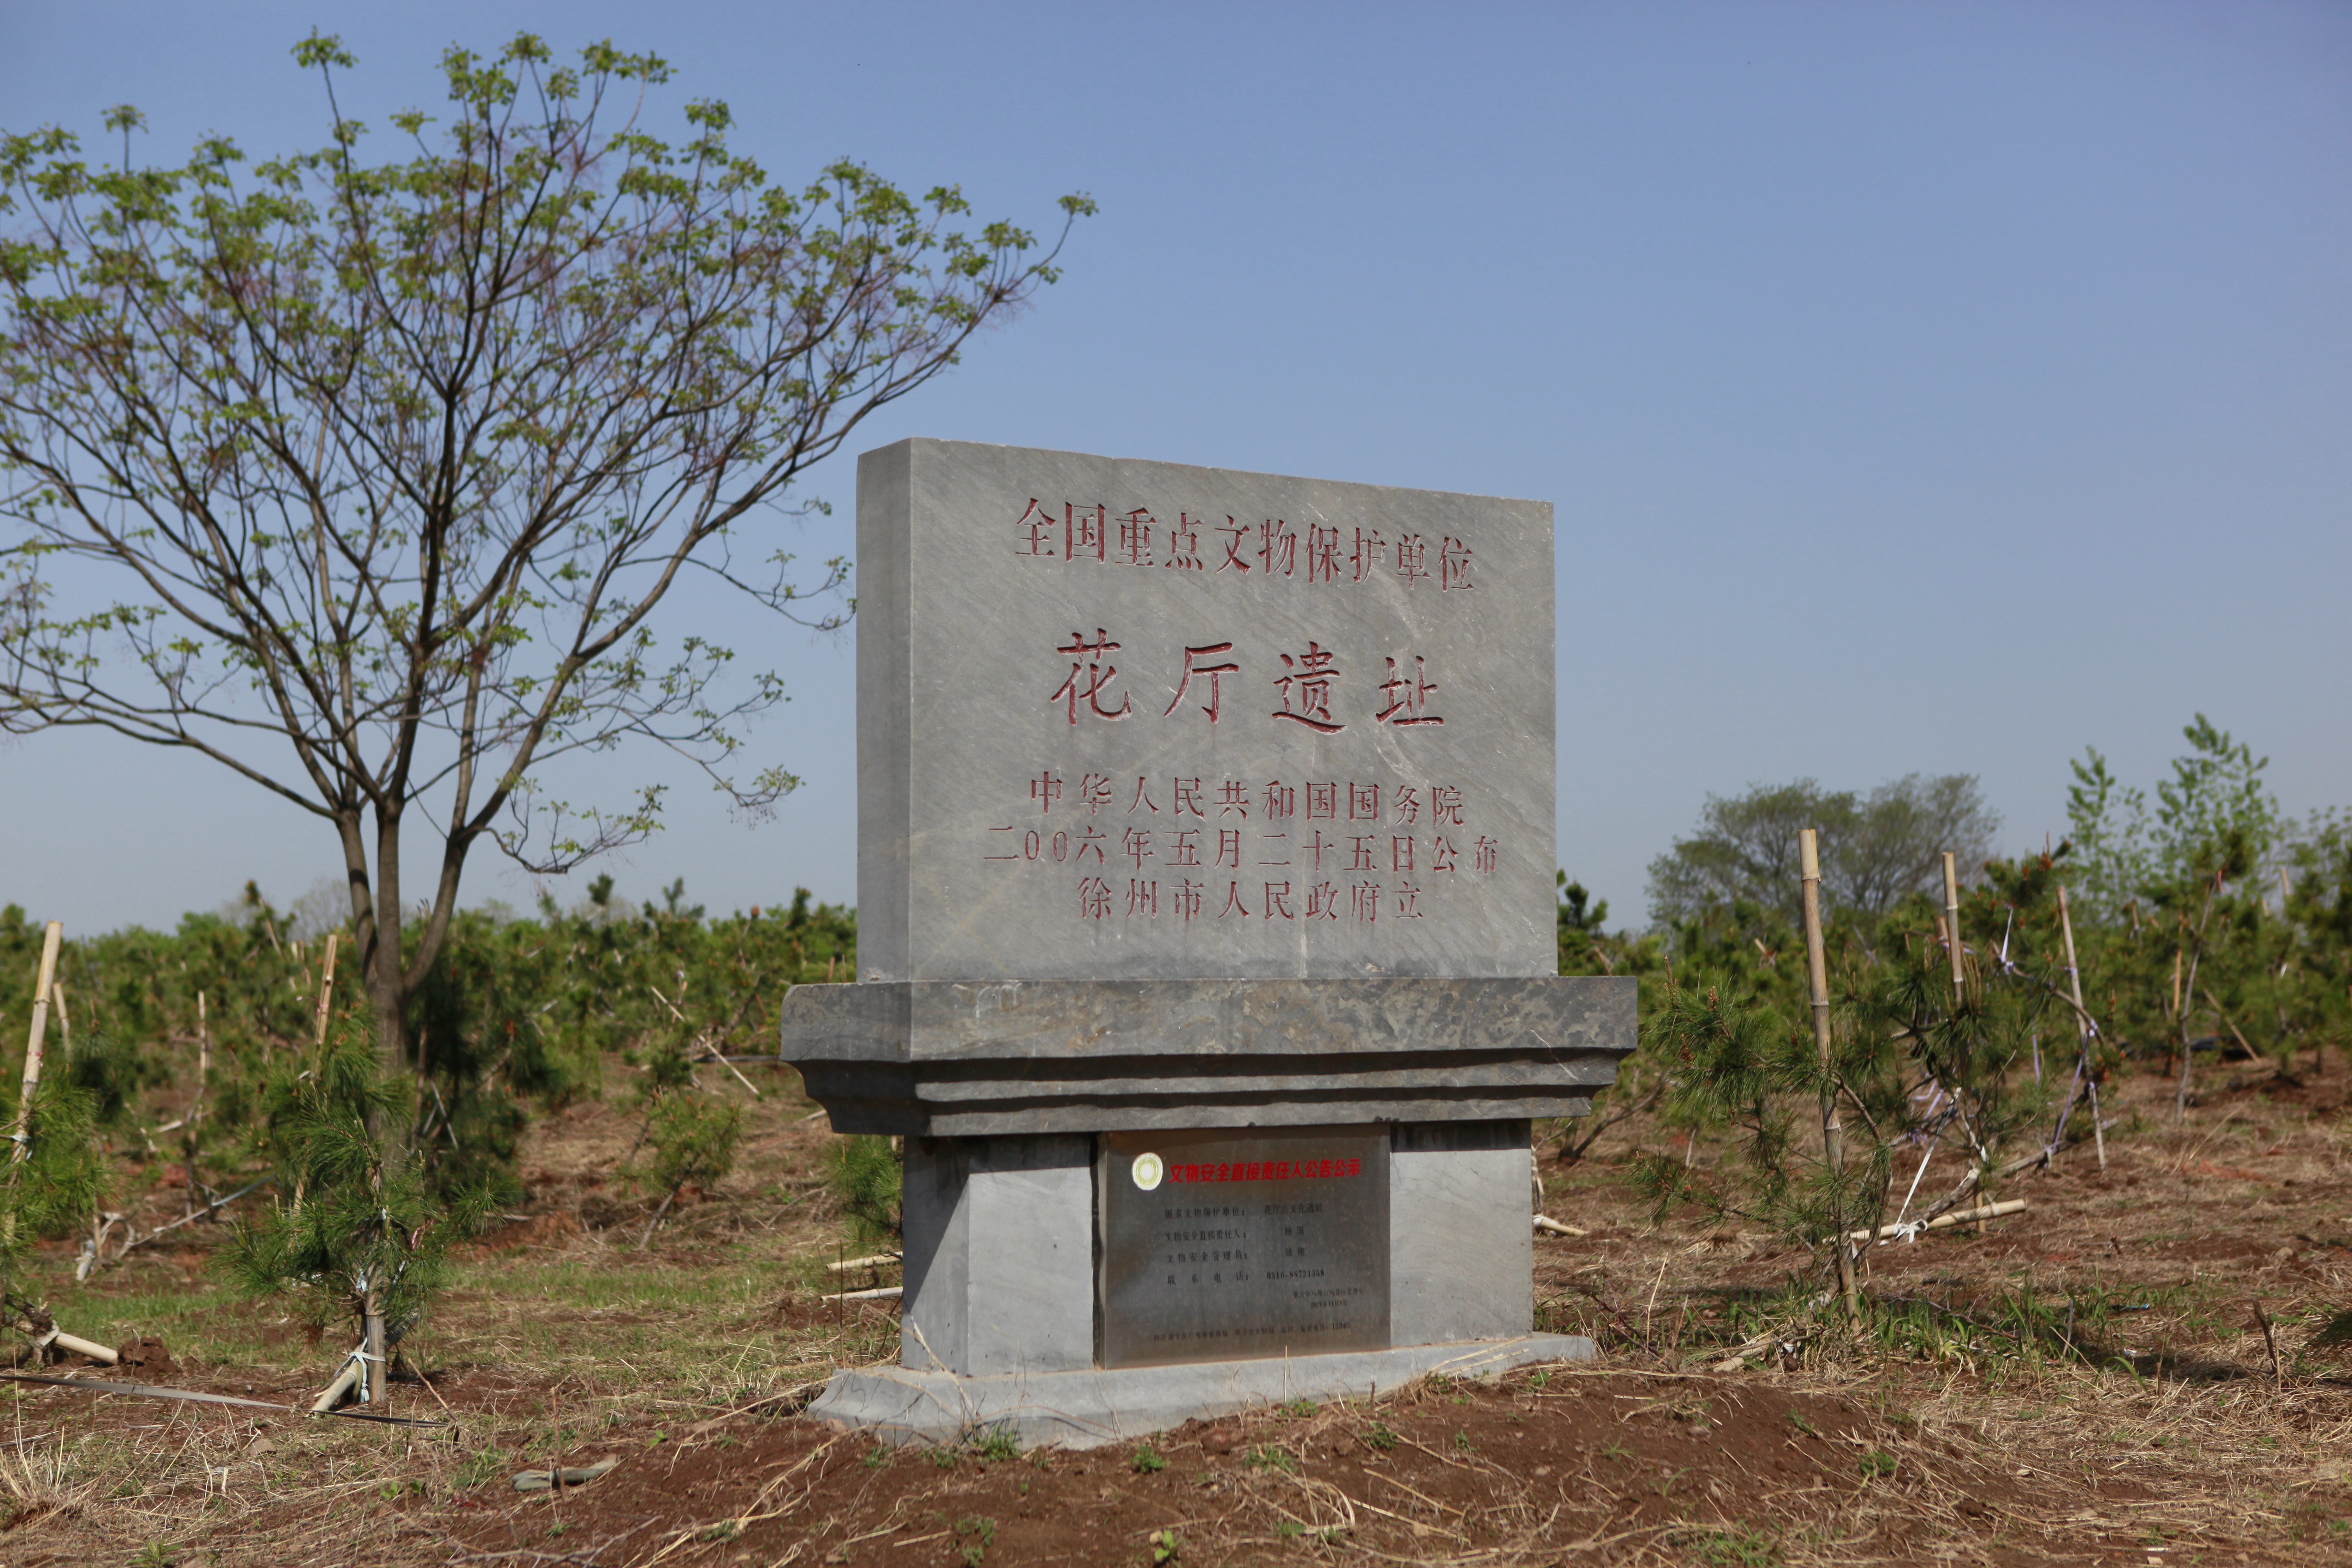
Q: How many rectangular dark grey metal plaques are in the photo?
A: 1